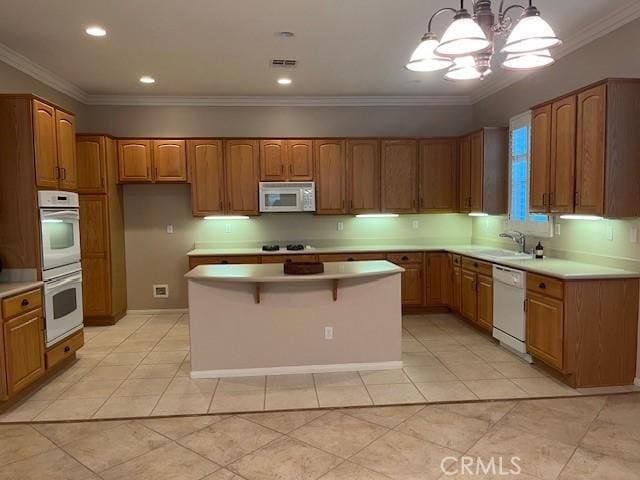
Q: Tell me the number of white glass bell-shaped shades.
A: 5